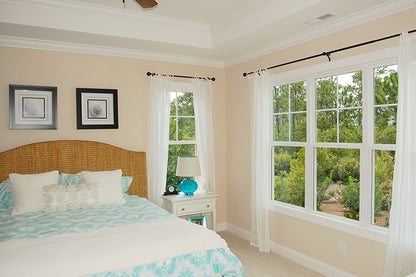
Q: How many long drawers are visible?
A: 1